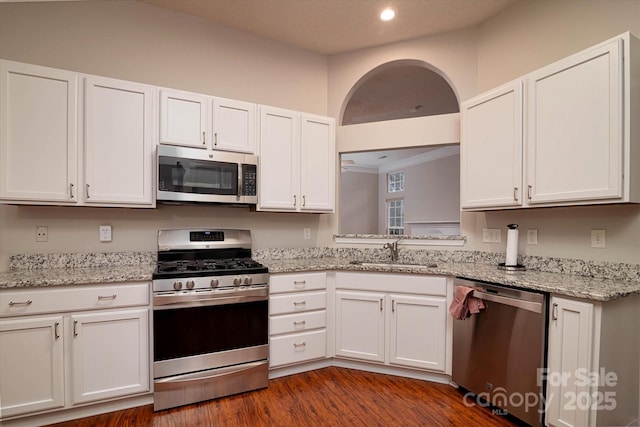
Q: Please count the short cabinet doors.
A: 2